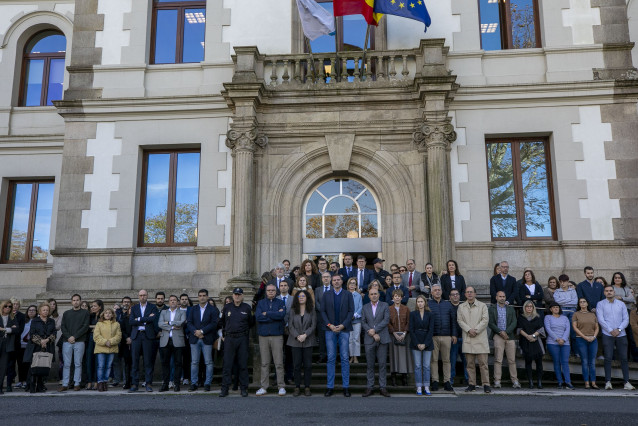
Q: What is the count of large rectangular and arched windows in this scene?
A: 8